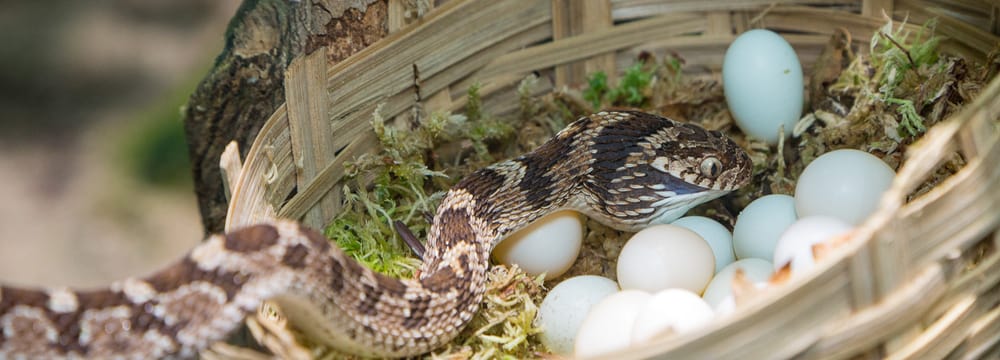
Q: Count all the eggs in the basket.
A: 11